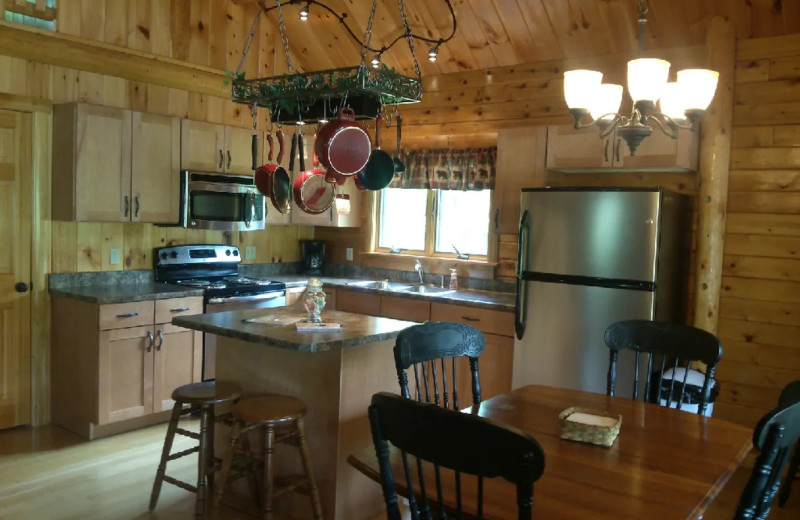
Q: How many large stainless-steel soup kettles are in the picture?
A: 0